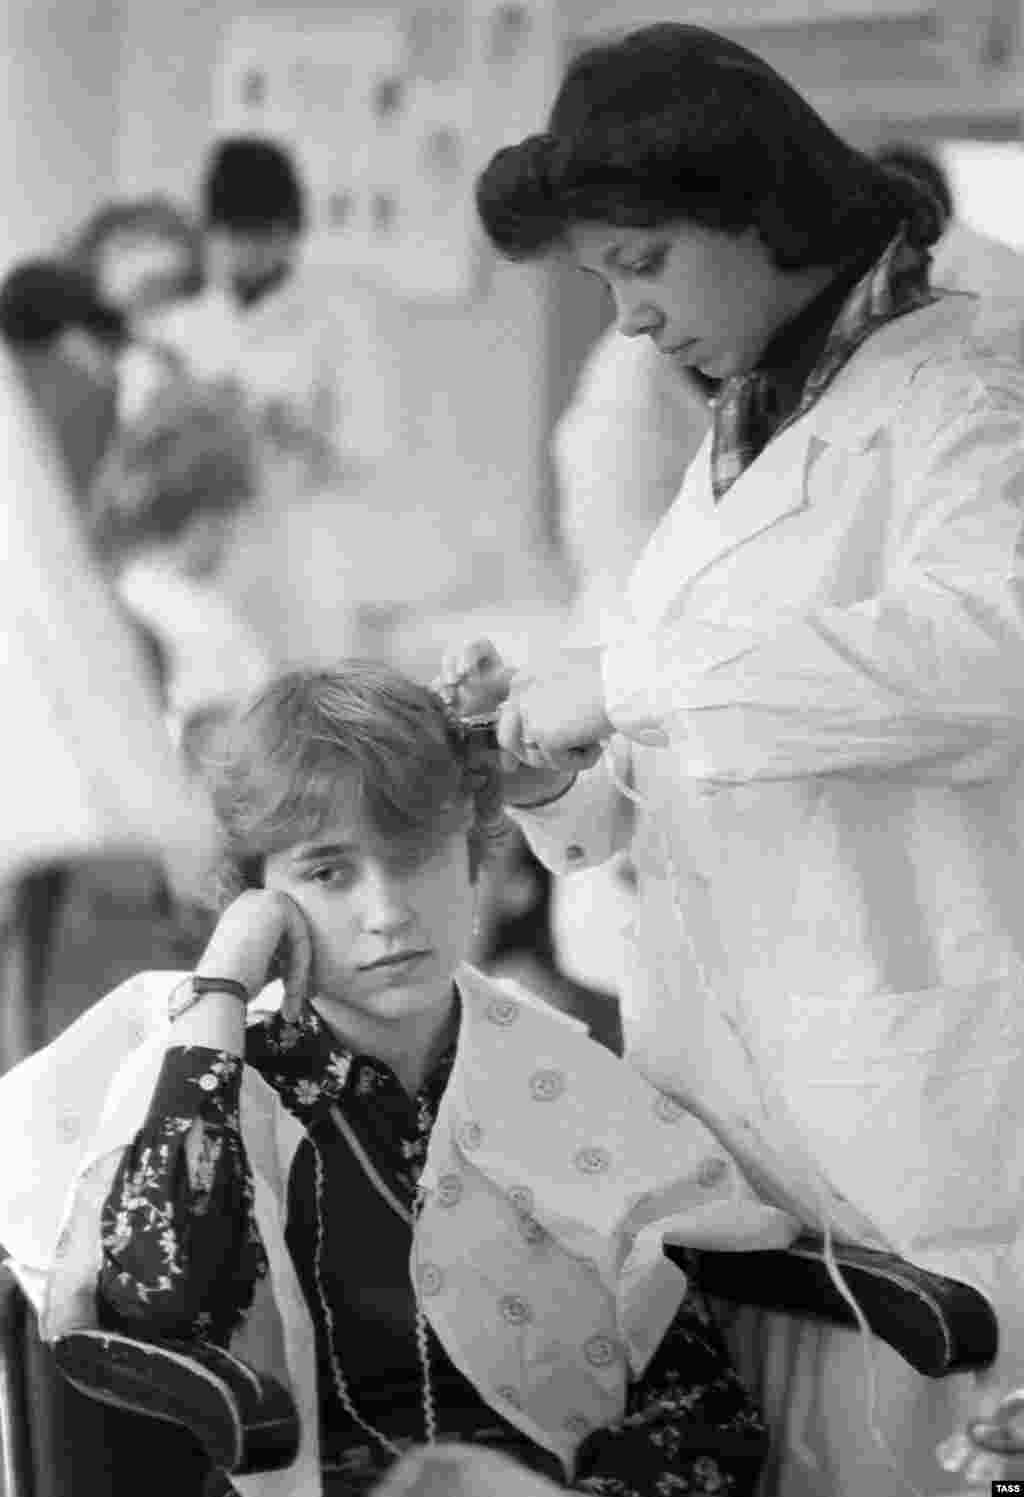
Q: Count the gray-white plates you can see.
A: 0